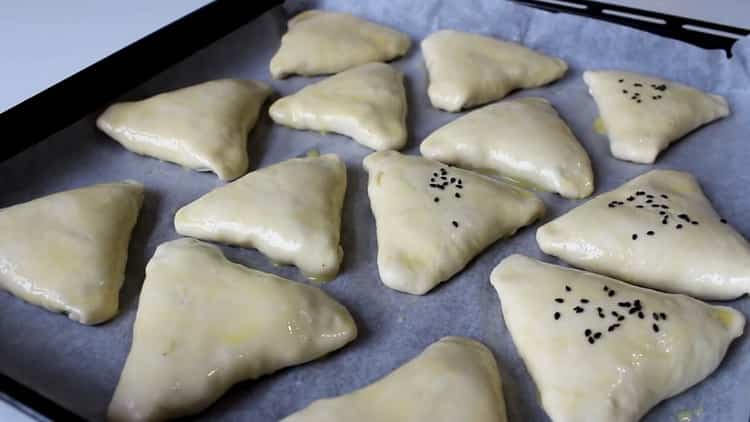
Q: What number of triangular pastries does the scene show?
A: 13